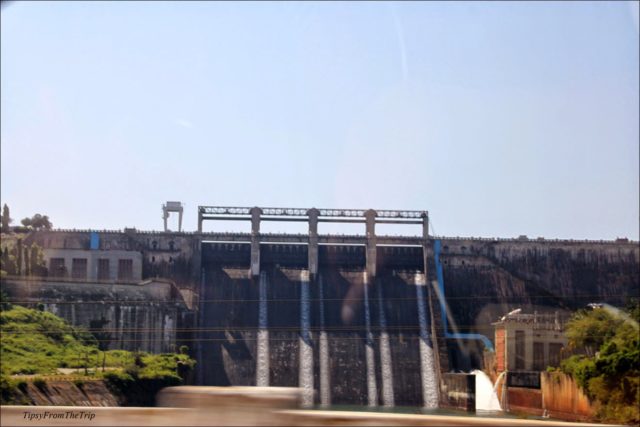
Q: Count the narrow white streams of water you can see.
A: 6